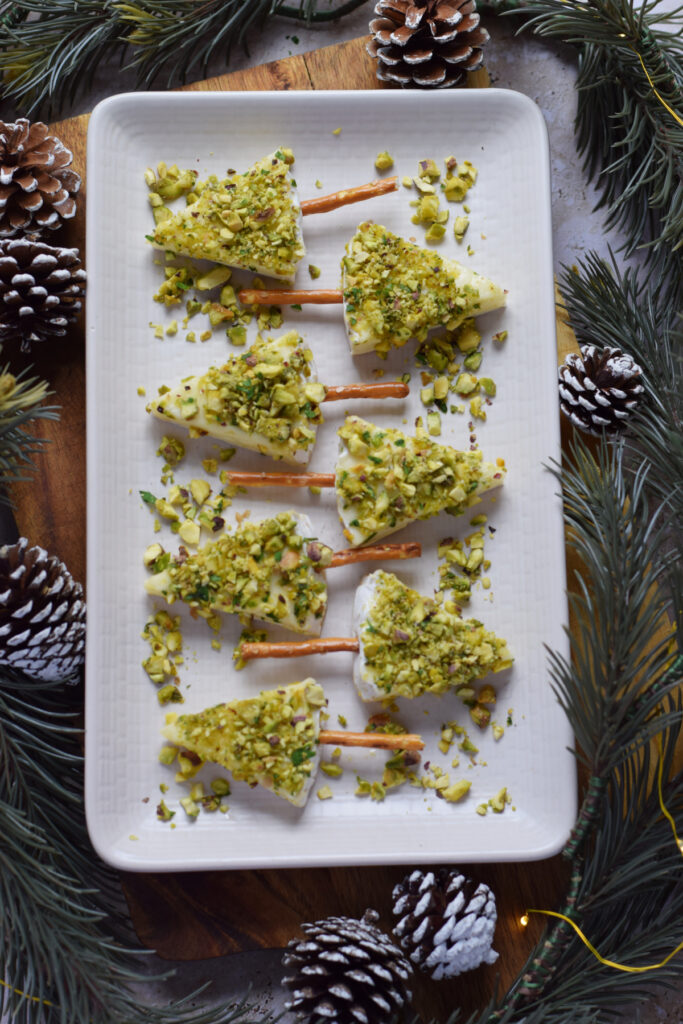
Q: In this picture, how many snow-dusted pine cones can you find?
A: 7